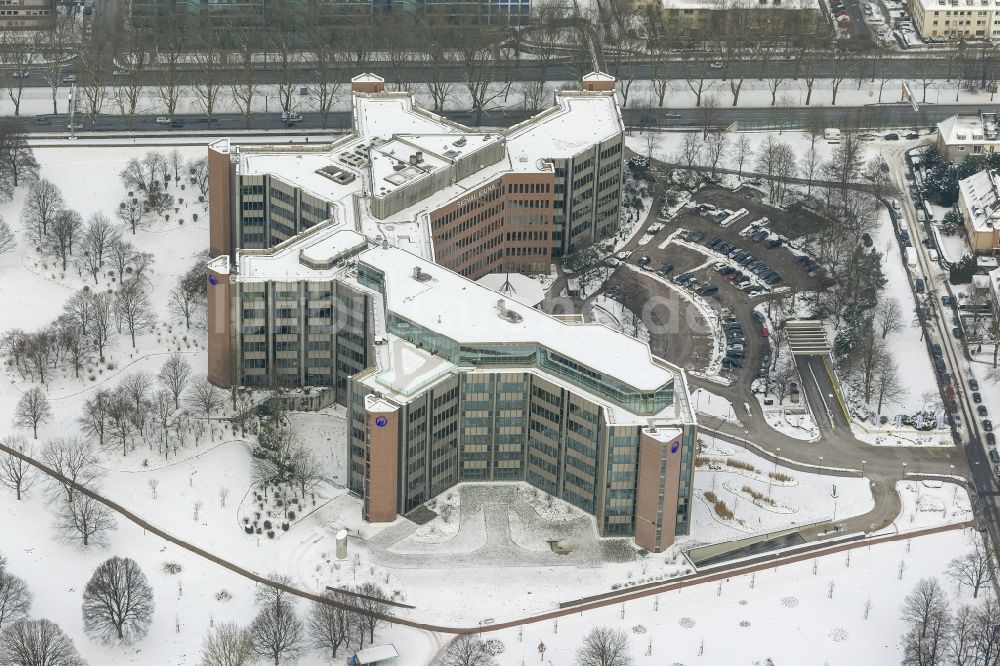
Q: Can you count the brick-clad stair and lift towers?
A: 6